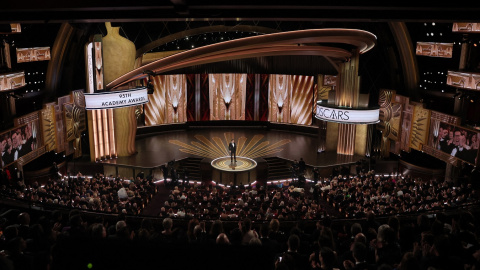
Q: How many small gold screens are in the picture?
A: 6